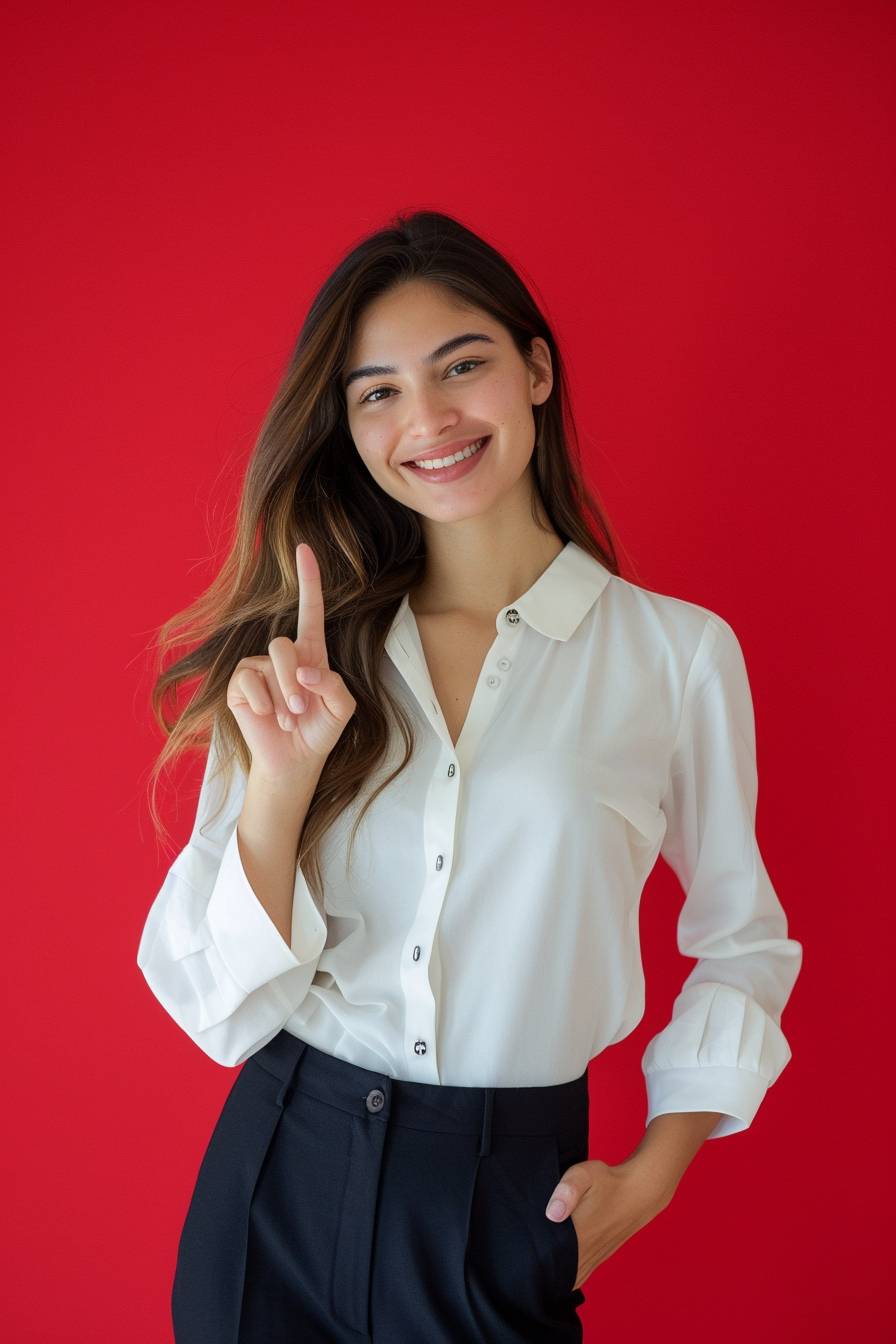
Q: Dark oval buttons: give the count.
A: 3